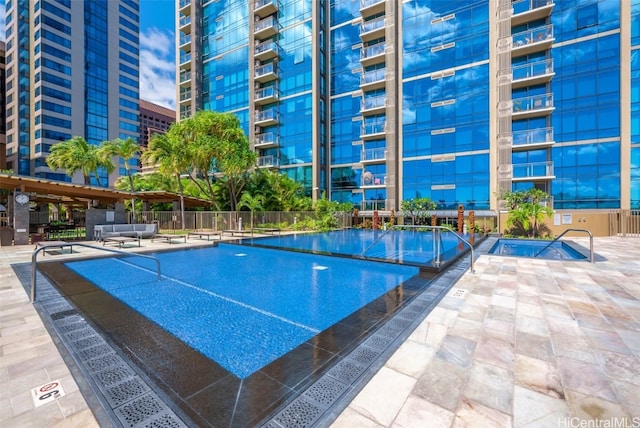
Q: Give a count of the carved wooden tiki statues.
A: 6